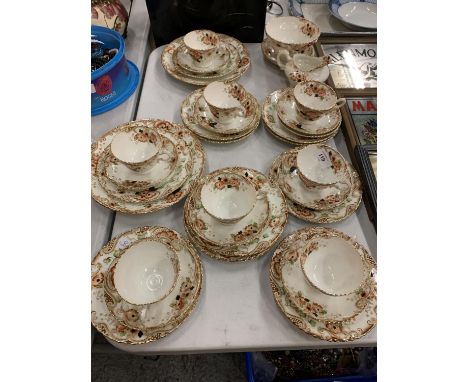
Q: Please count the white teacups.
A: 8